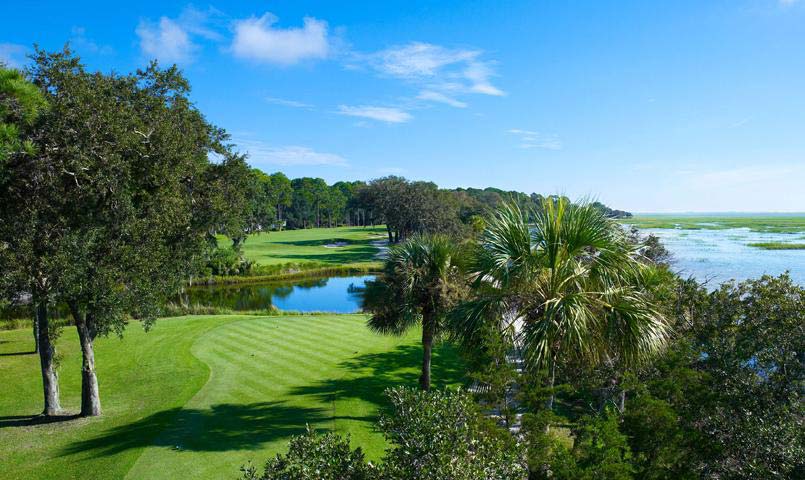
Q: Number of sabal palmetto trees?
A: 2